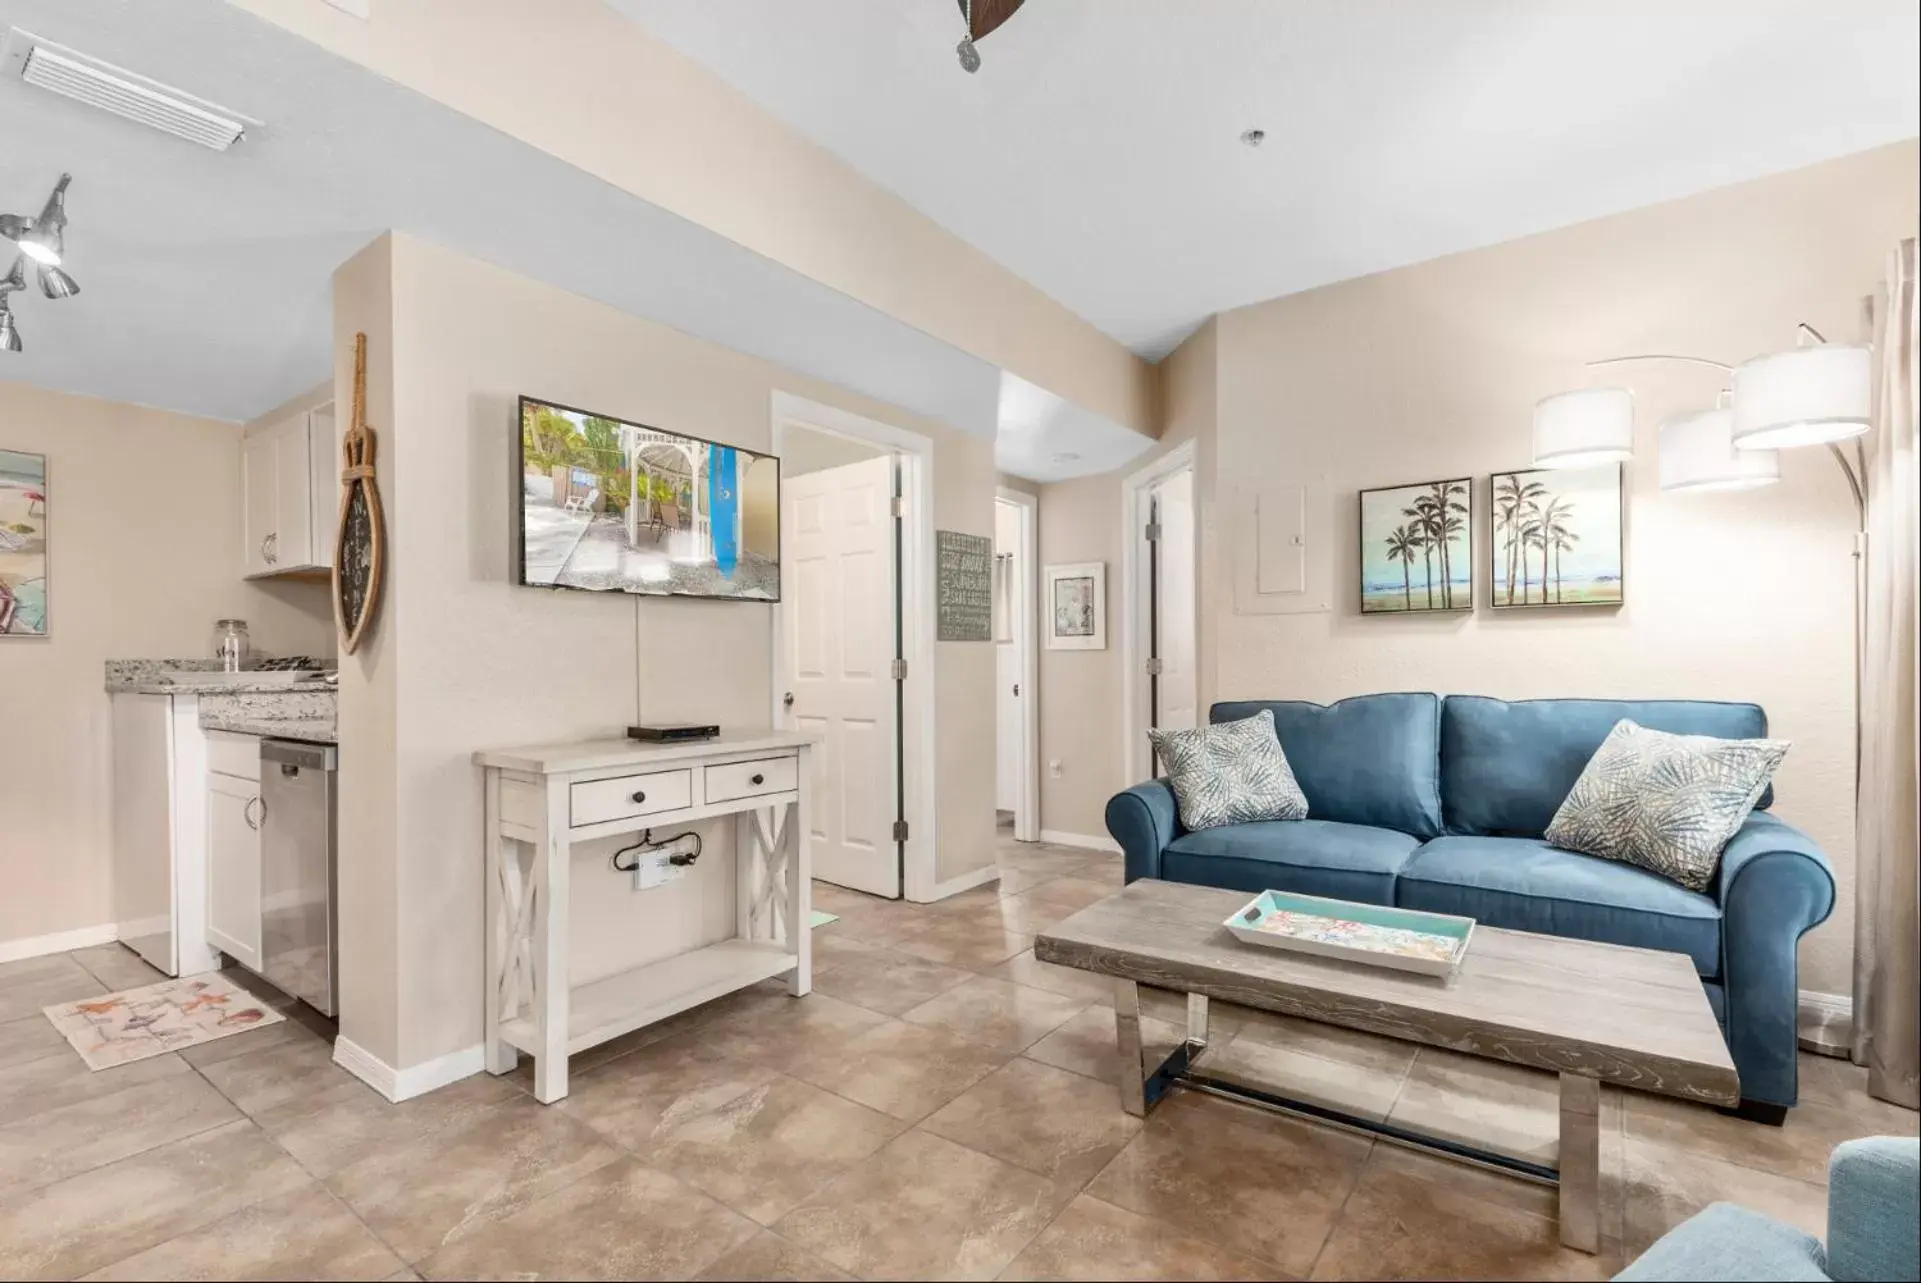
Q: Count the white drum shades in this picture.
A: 3